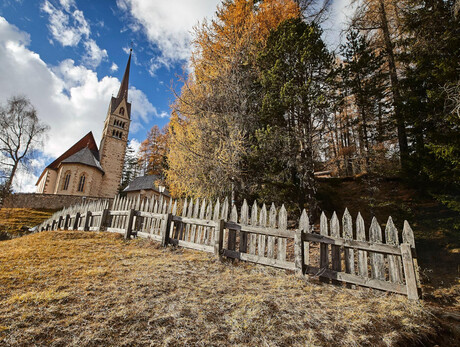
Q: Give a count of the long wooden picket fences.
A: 1